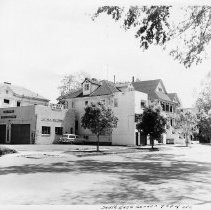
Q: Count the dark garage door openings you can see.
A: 2